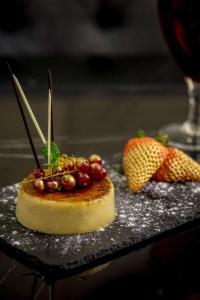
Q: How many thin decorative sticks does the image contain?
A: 4